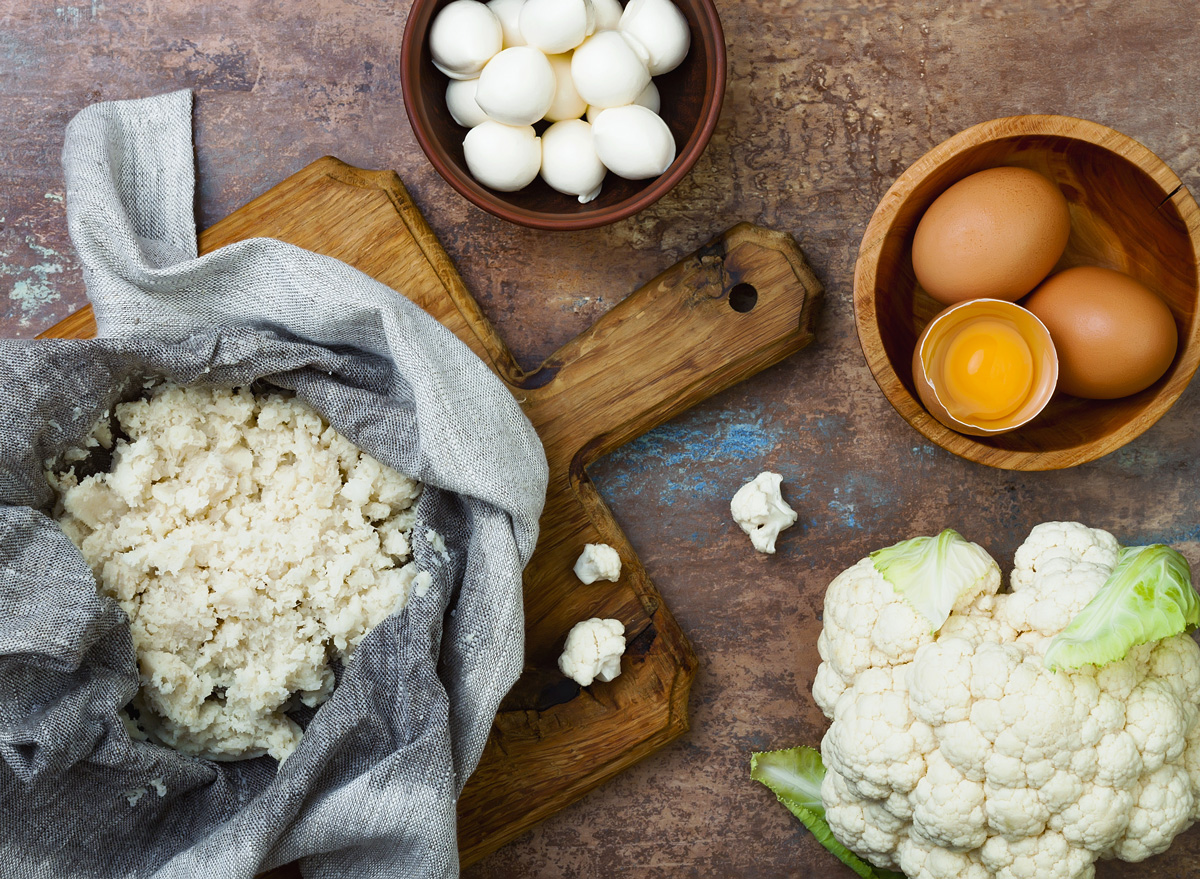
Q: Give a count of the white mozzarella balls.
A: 13